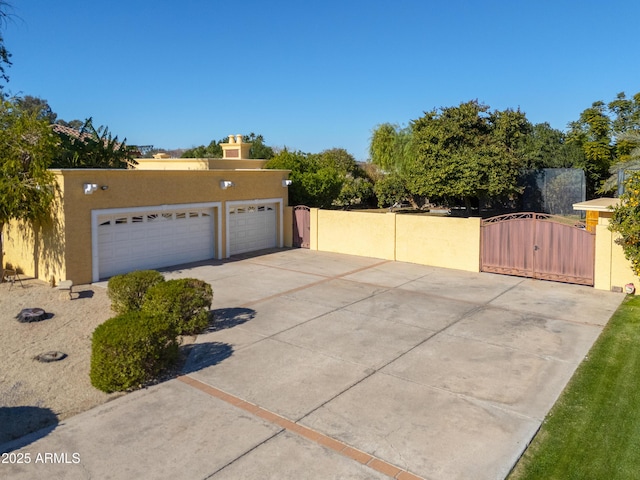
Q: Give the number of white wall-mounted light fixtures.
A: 3